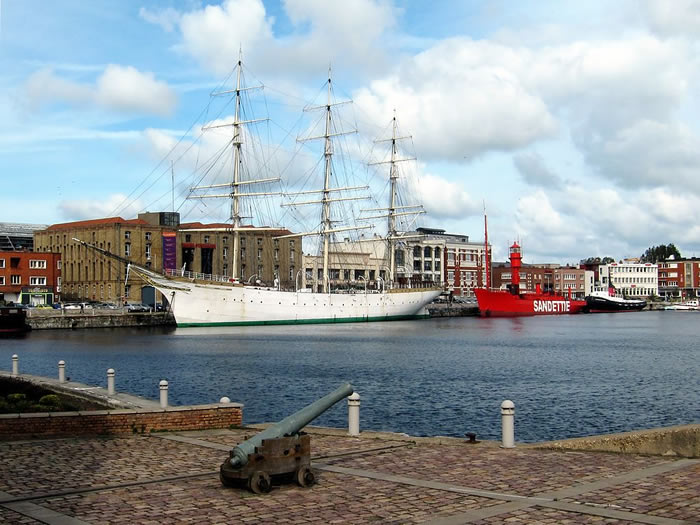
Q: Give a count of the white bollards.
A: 7